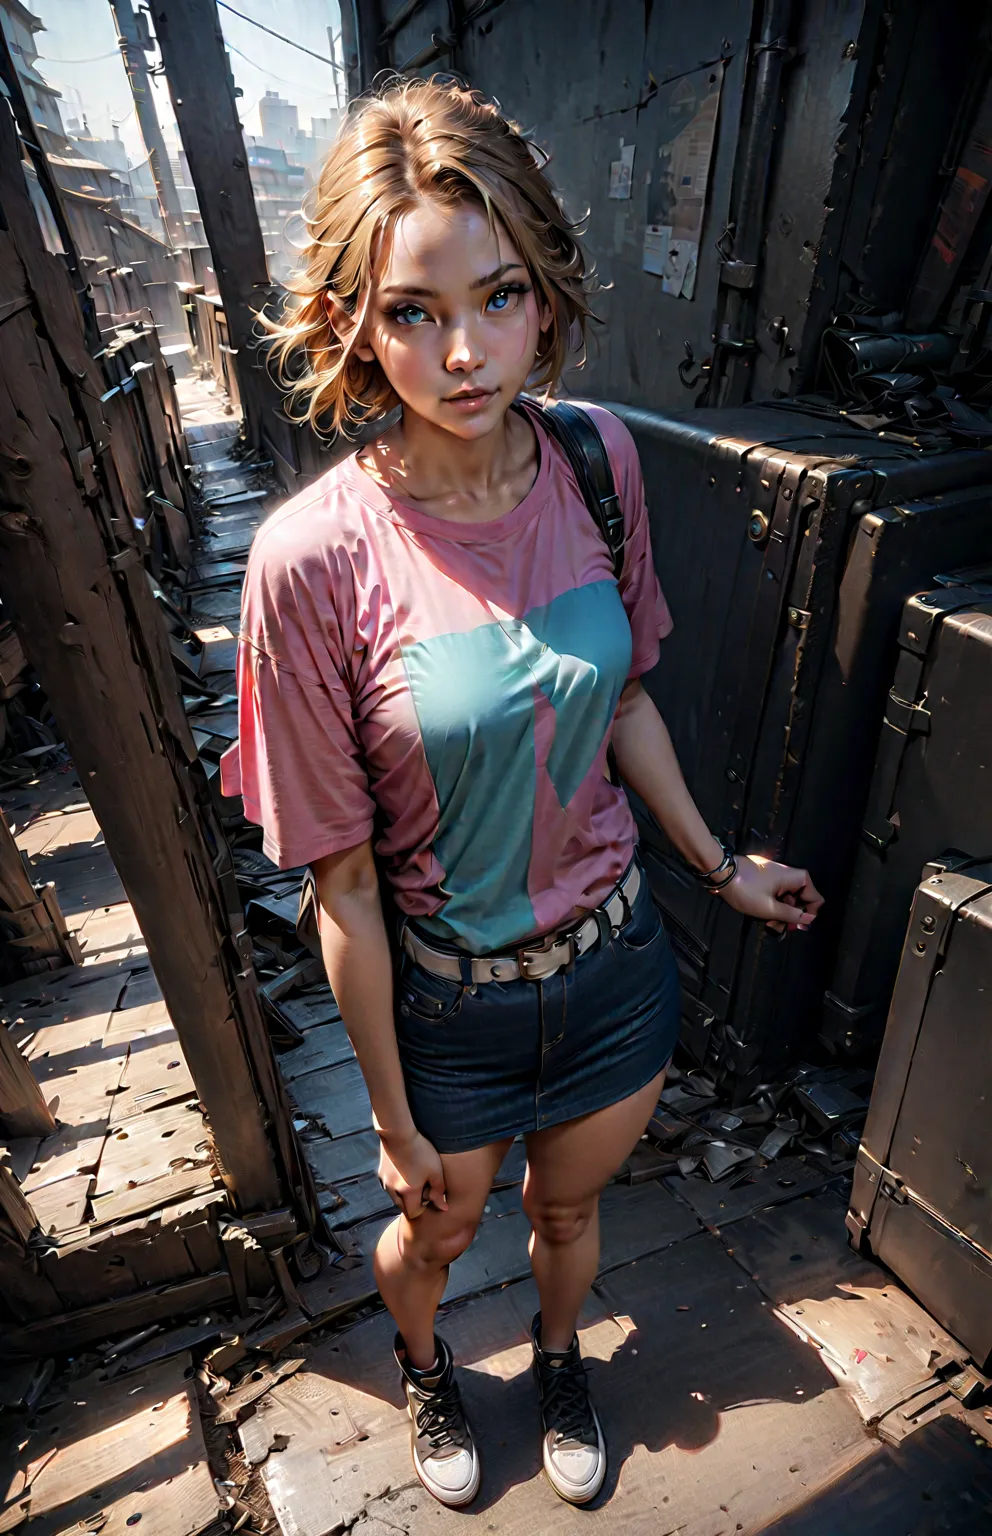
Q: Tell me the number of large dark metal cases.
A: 4